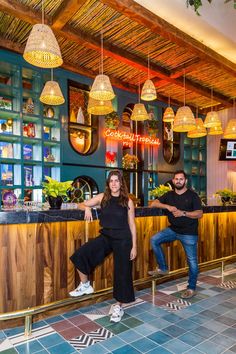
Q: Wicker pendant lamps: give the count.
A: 12